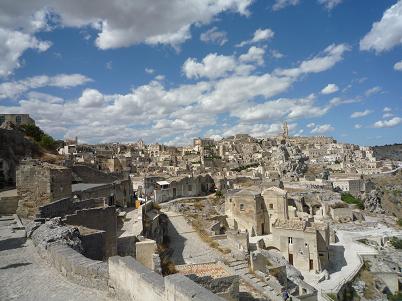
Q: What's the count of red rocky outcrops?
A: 0